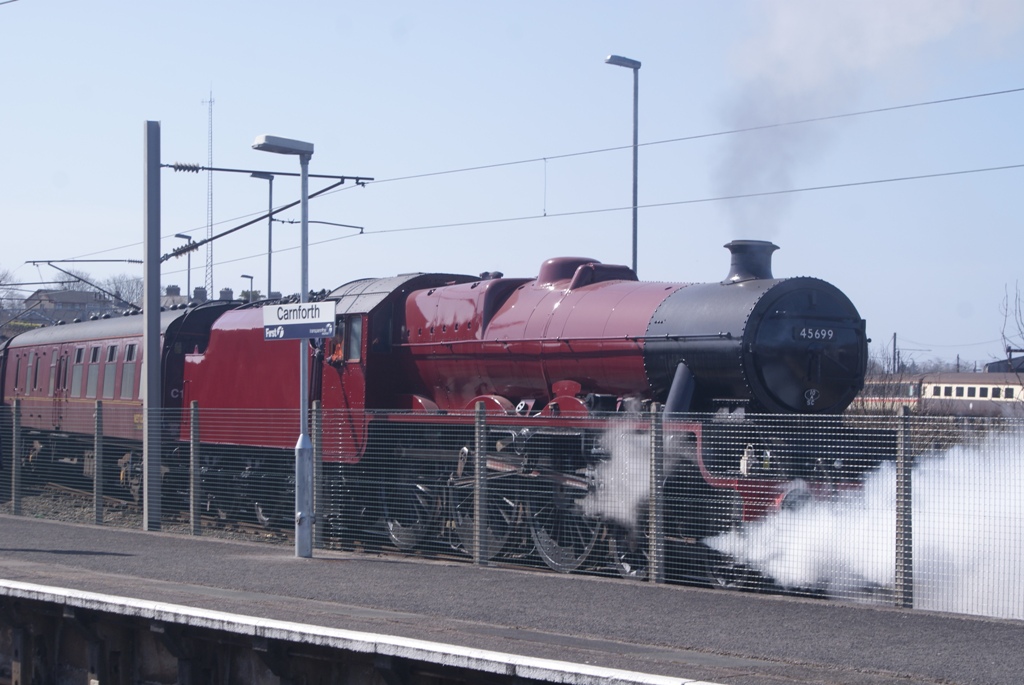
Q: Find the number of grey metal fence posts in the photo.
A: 7